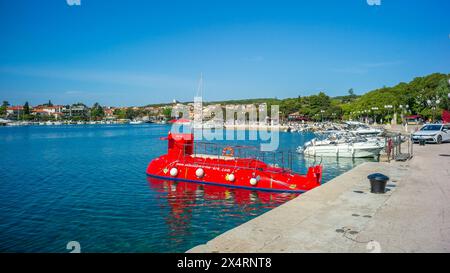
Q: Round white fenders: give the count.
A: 4